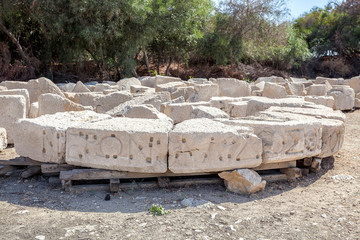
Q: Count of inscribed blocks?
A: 5